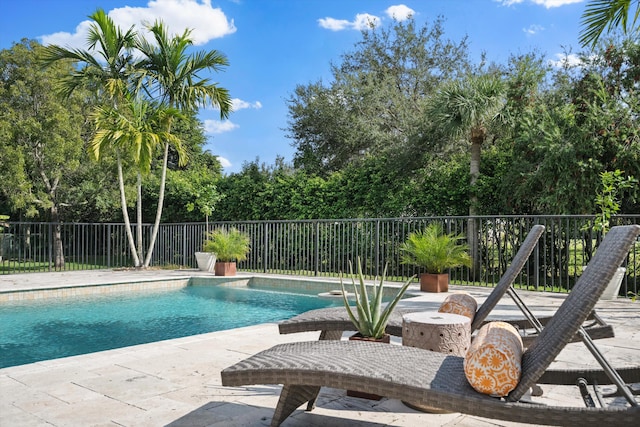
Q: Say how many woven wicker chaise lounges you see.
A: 2